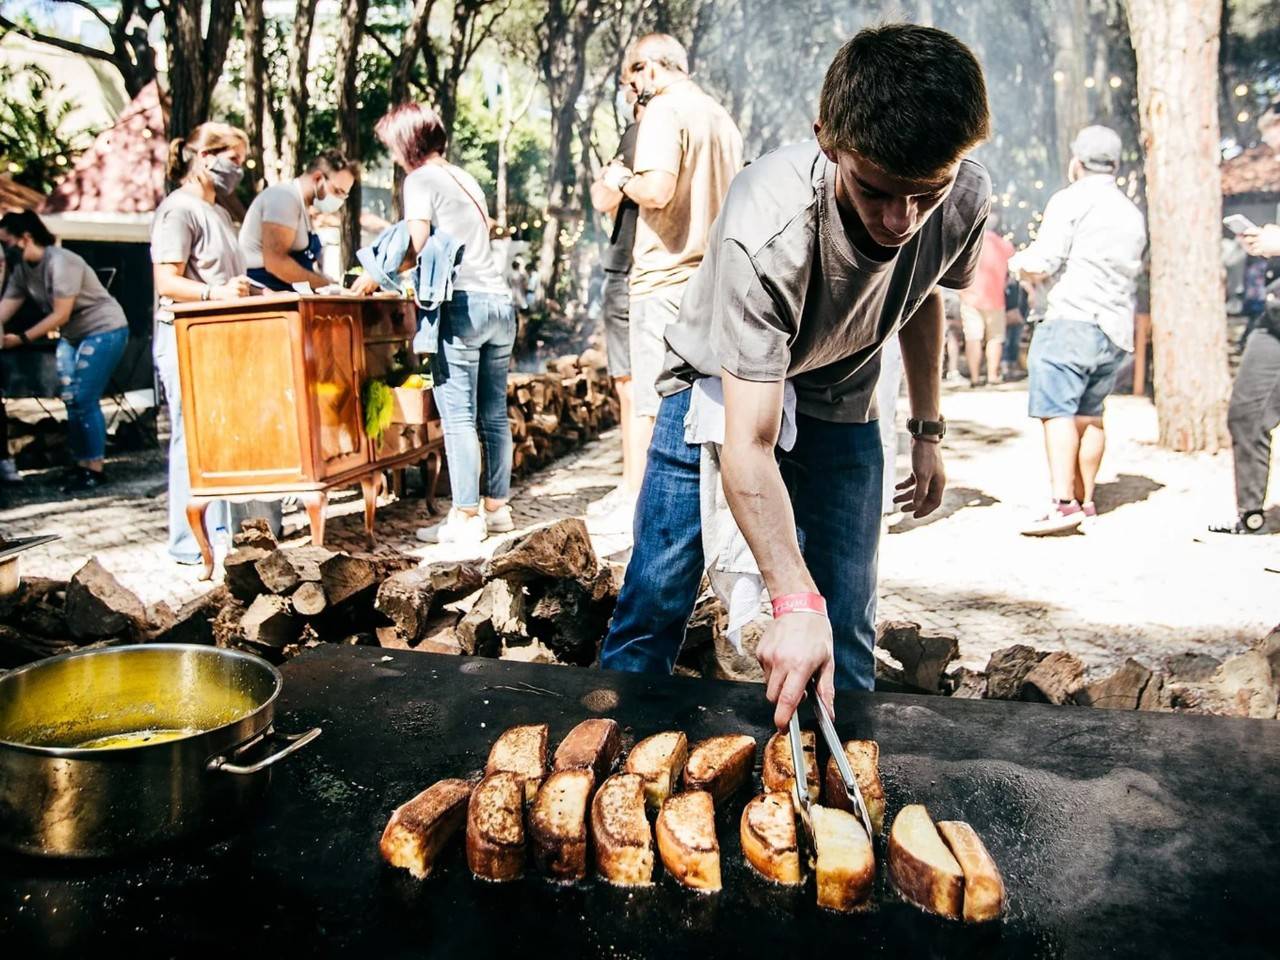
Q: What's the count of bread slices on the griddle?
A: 15